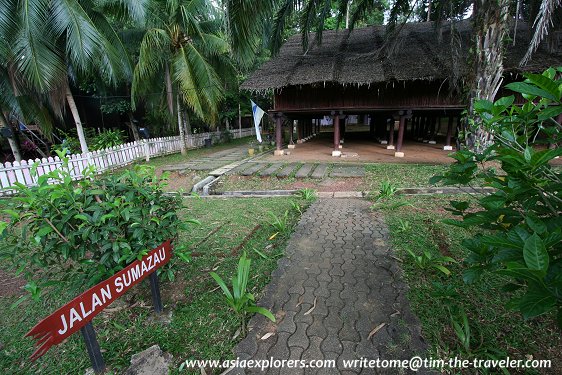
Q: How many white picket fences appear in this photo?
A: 1